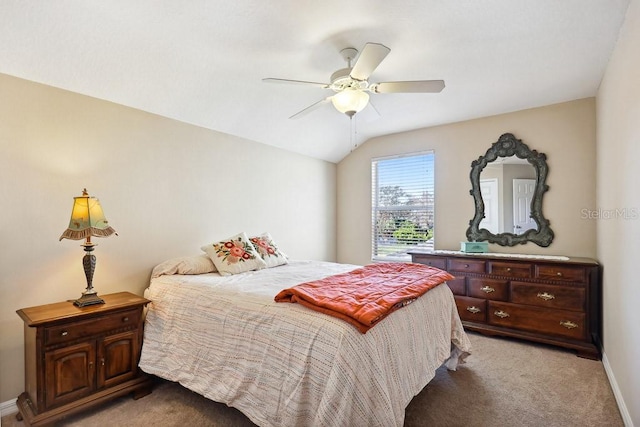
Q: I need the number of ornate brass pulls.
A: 5